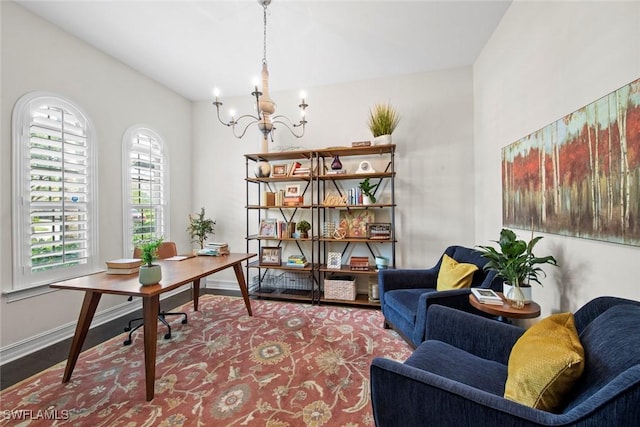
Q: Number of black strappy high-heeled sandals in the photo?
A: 0